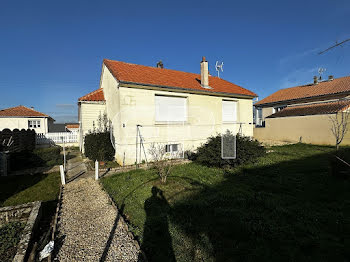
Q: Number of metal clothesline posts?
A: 2